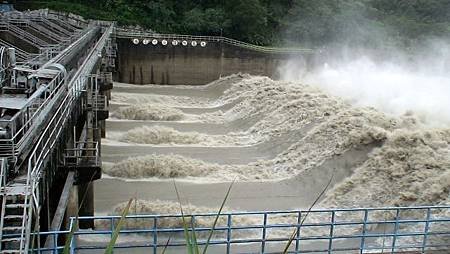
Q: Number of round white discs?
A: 8